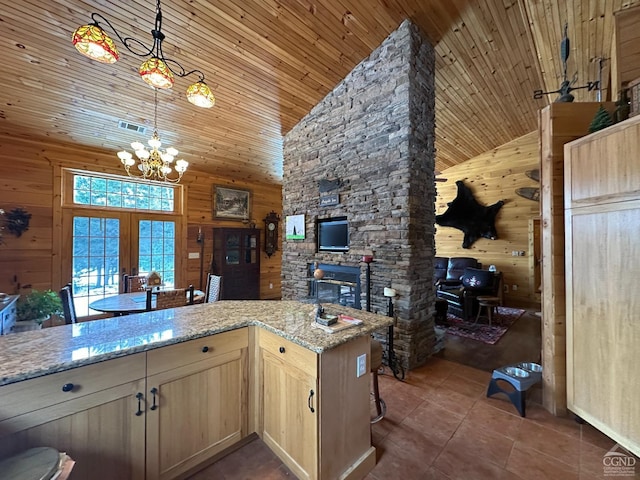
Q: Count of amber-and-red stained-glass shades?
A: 3